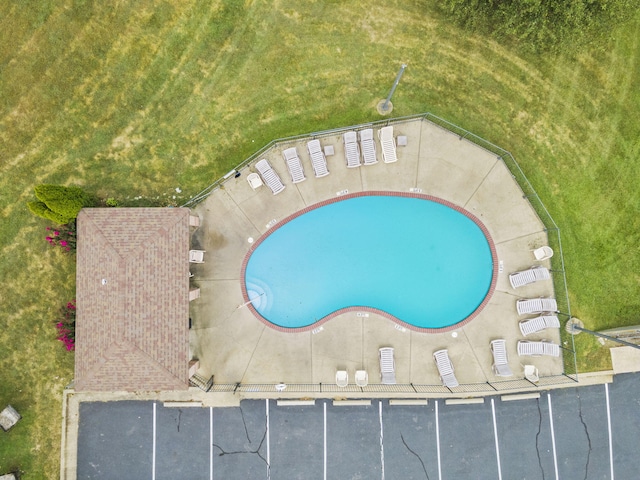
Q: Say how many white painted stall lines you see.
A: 9